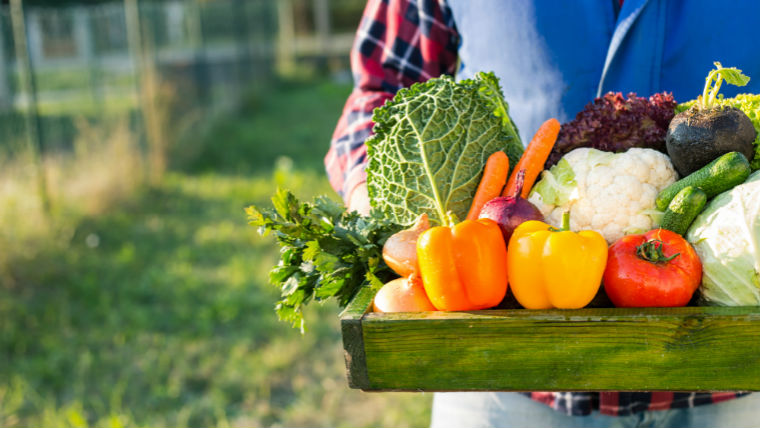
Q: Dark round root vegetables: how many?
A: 1